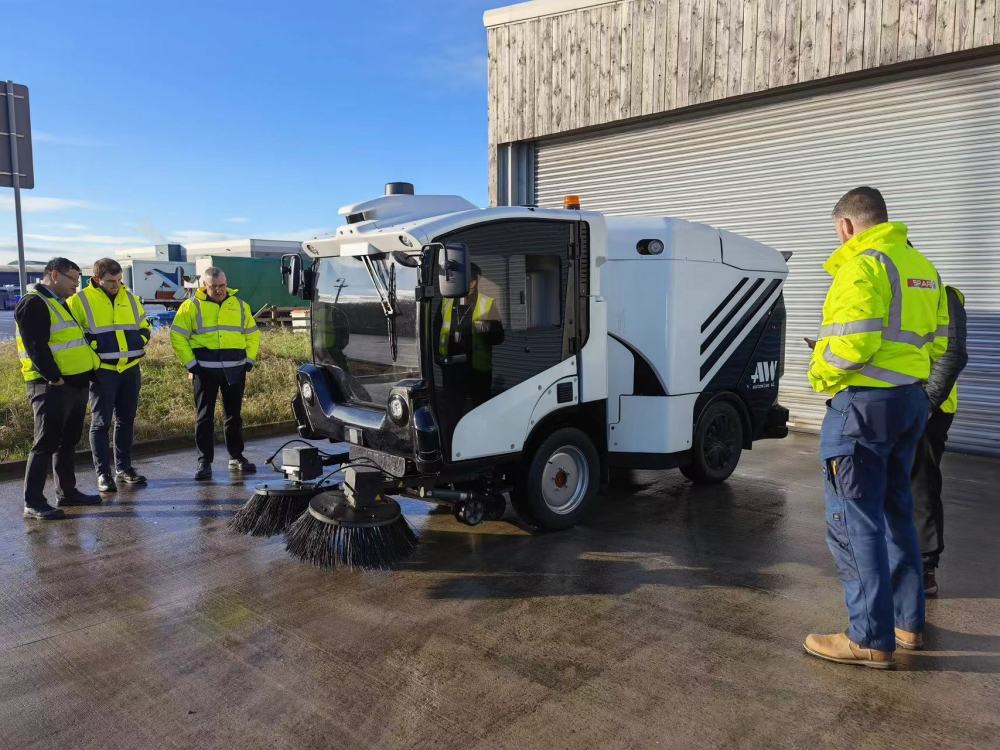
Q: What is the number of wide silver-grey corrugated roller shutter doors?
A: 1